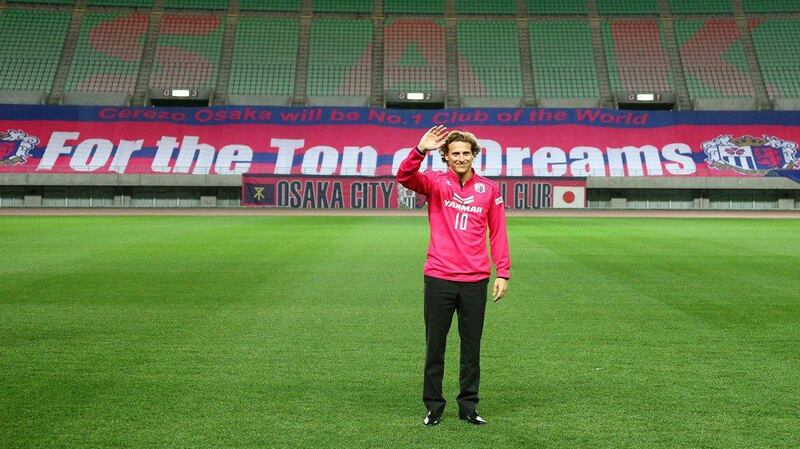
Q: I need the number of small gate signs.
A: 3